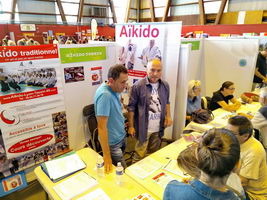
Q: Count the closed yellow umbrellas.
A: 0